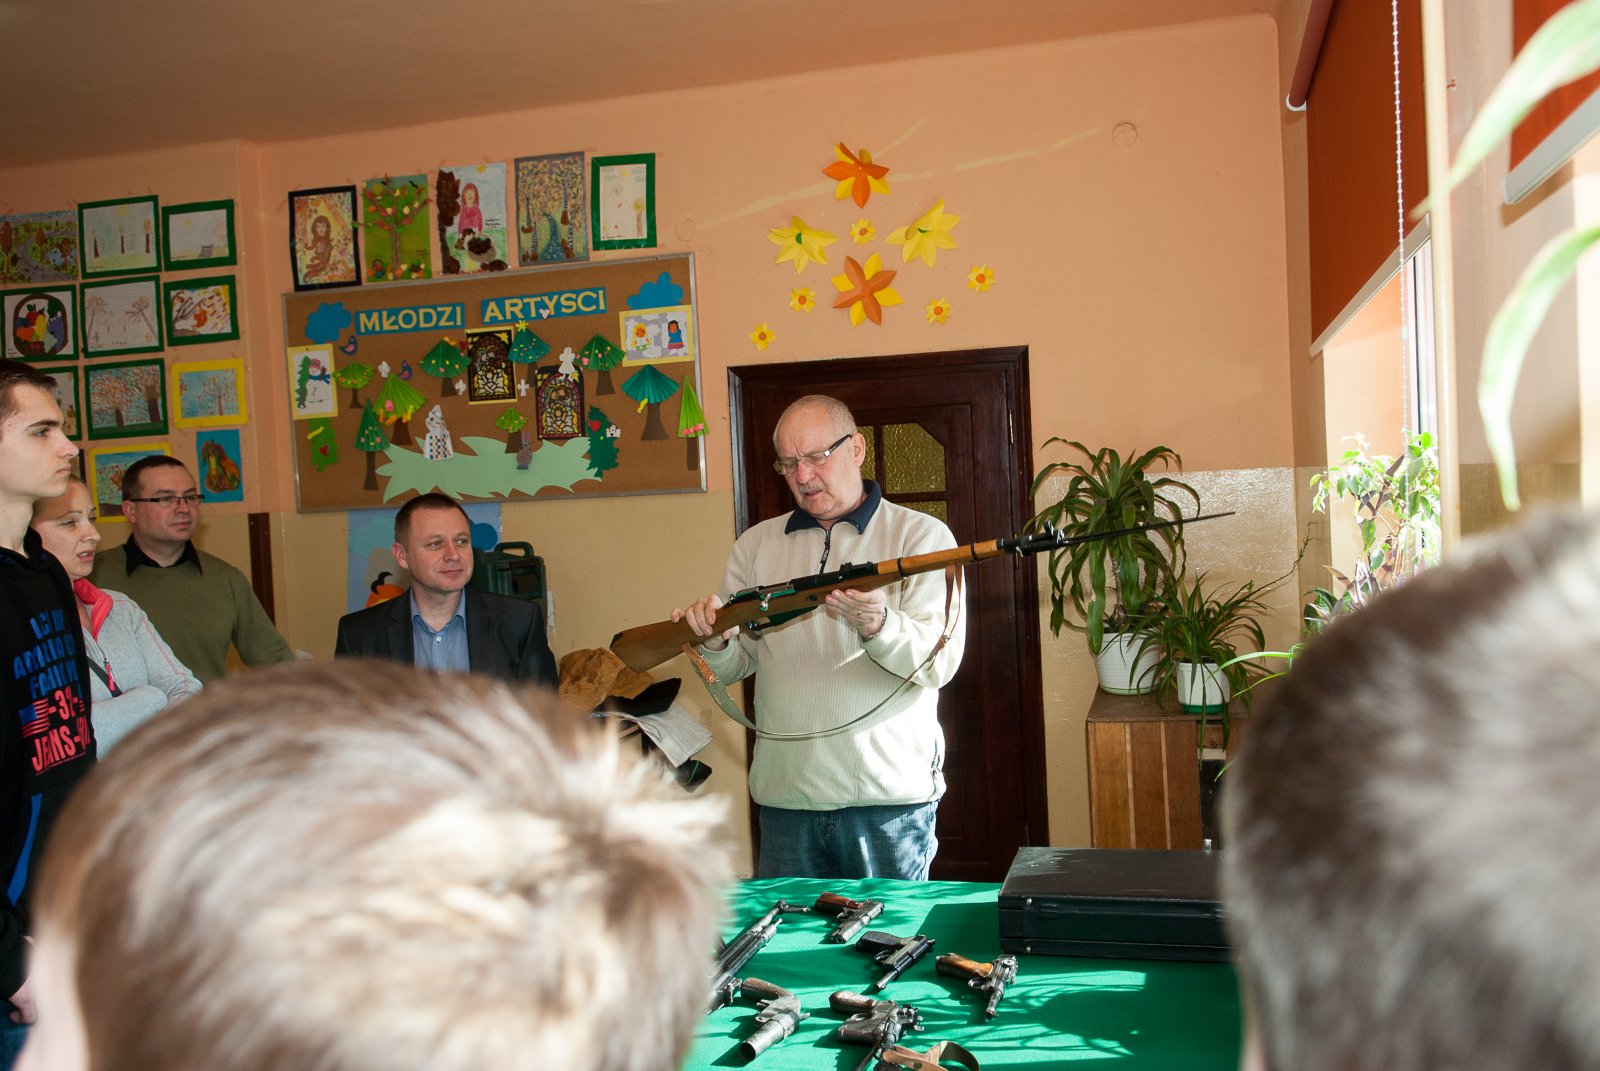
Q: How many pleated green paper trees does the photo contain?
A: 9